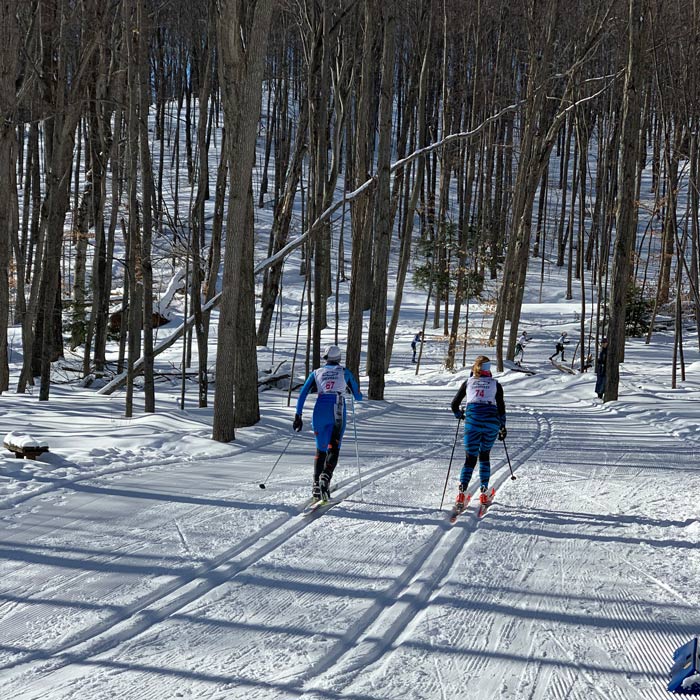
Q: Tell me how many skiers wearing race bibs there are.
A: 2